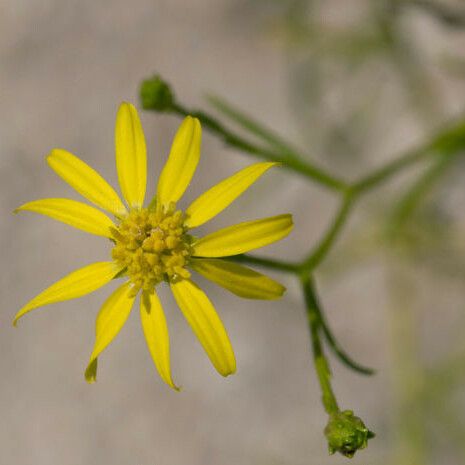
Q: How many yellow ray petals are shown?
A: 11